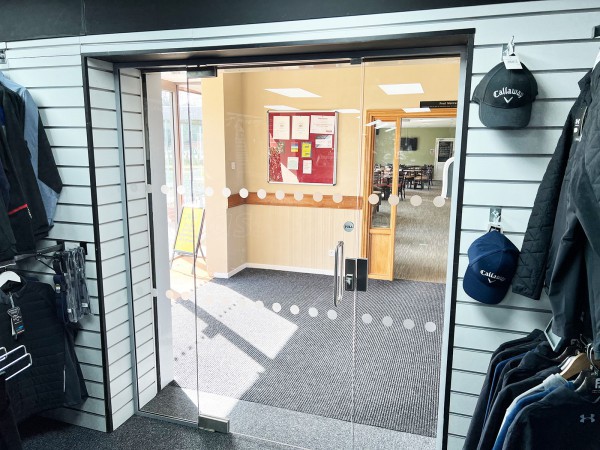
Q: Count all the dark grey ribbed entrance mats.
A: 1